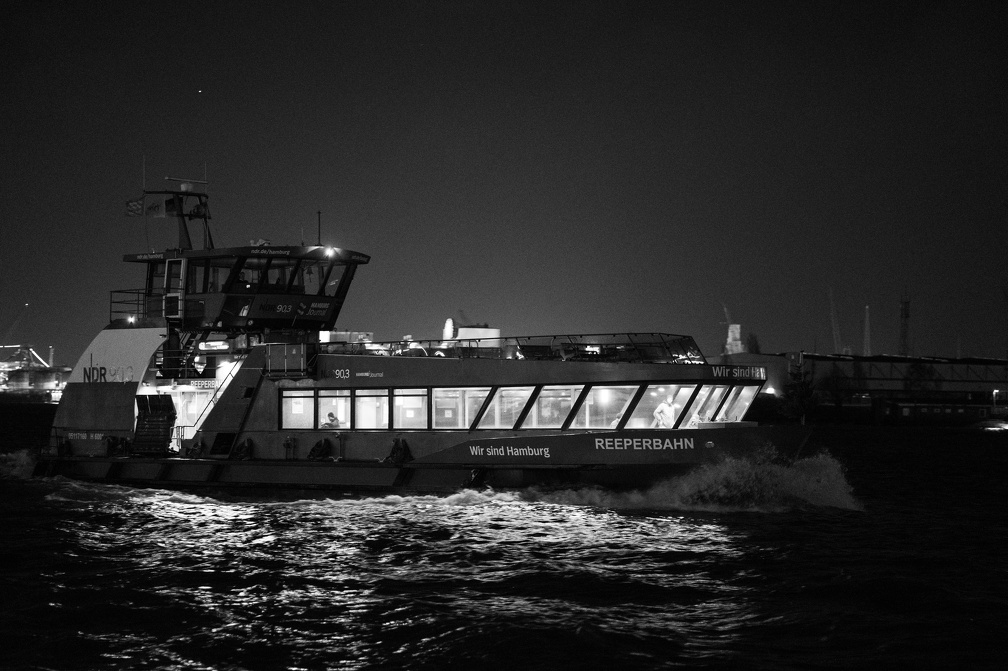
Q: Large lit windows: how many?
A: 11